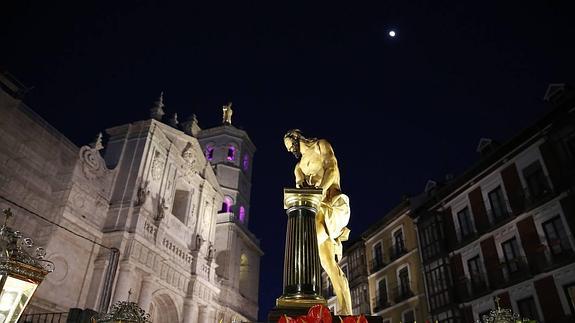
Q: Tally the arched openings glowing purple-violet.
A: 5